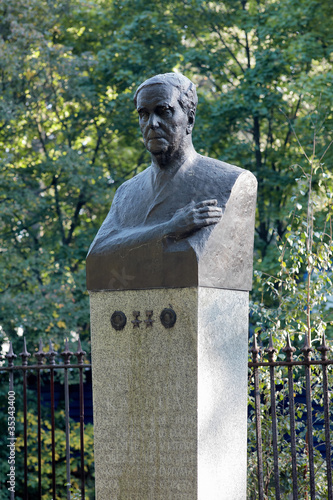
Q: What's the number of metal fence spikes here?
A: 11